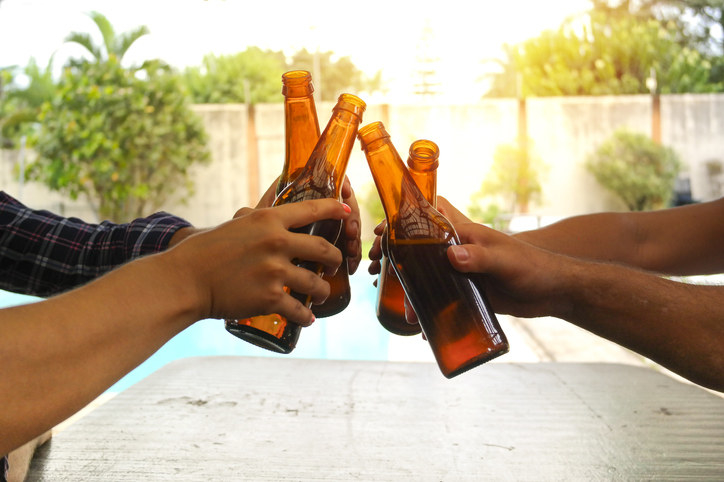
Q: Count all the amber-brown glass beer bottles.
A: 4